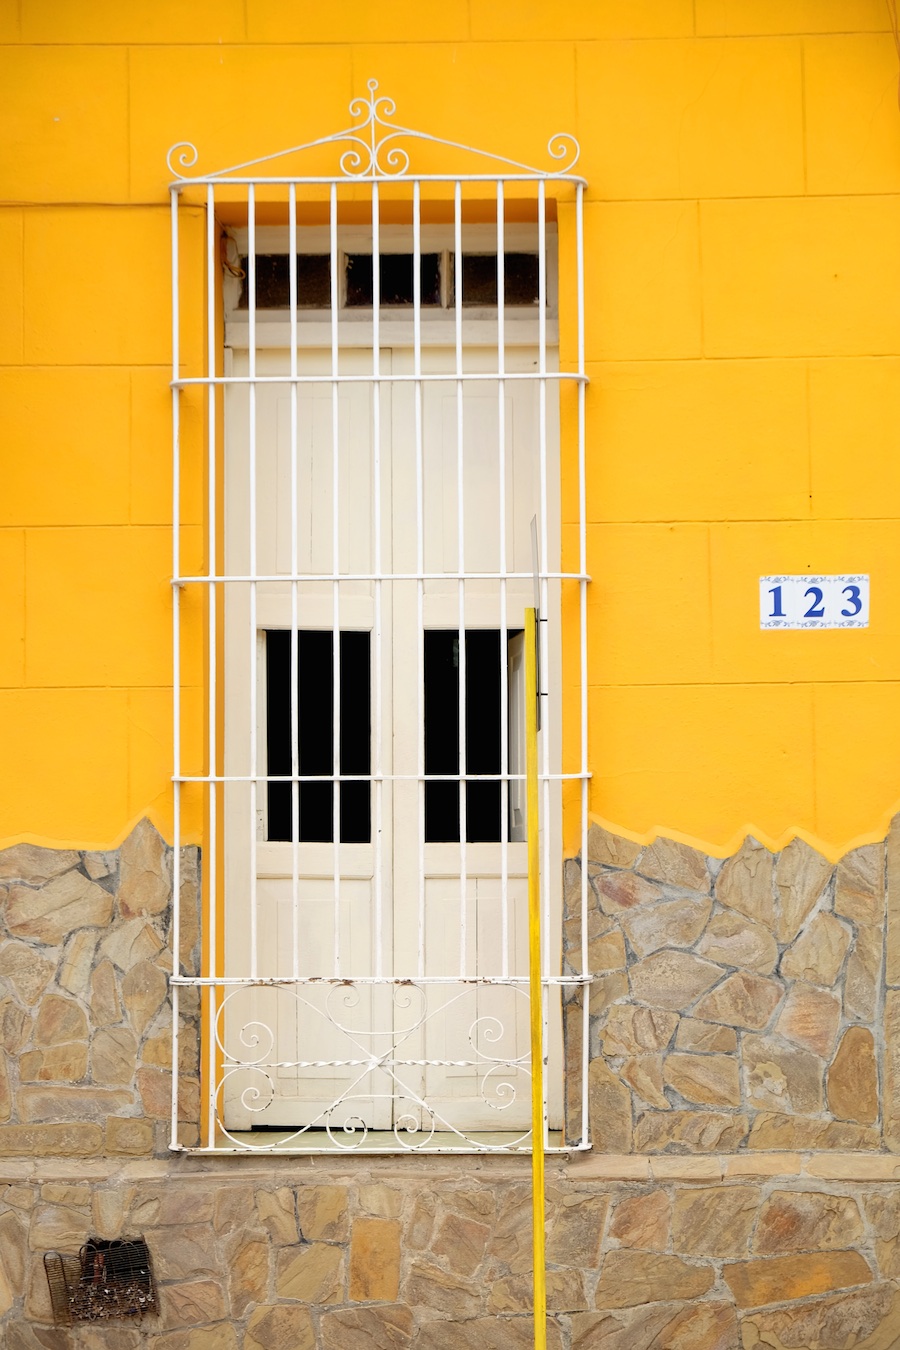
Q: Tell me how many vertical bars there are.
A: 11